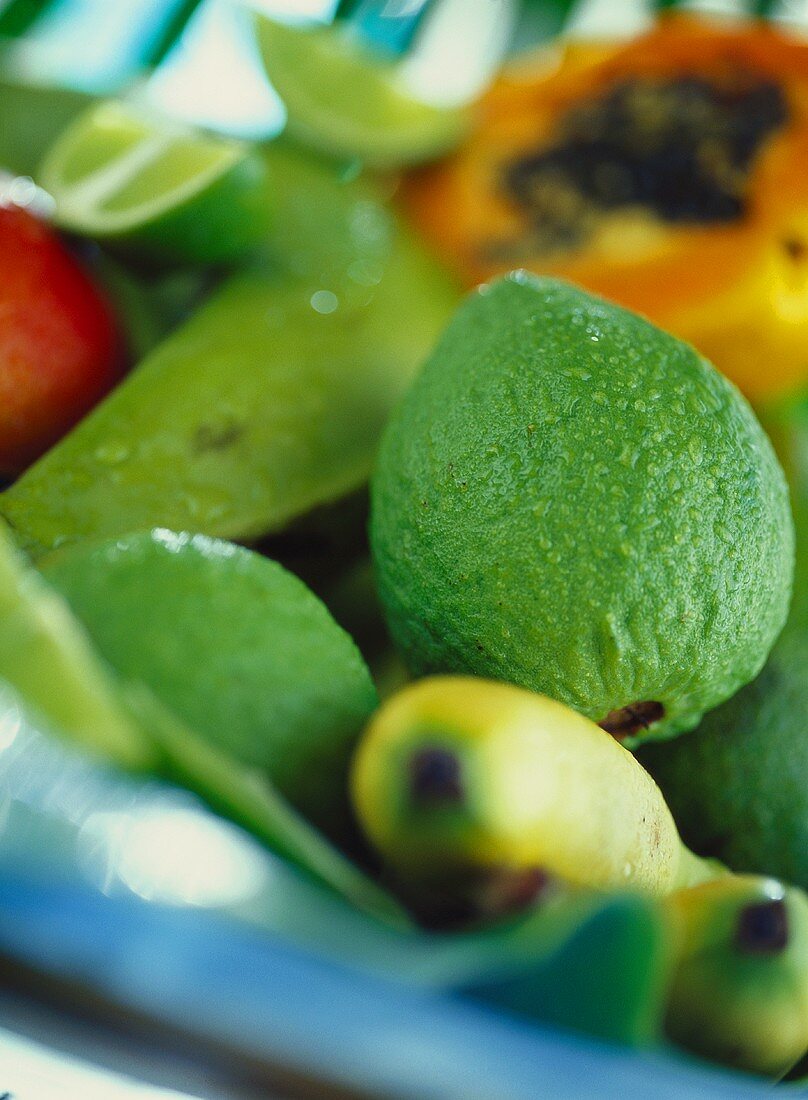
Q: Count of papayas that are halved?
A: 1